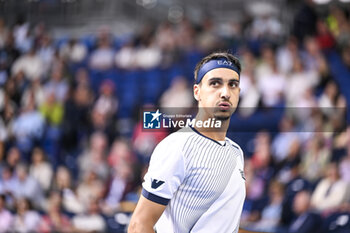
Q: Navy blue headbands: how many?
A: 1